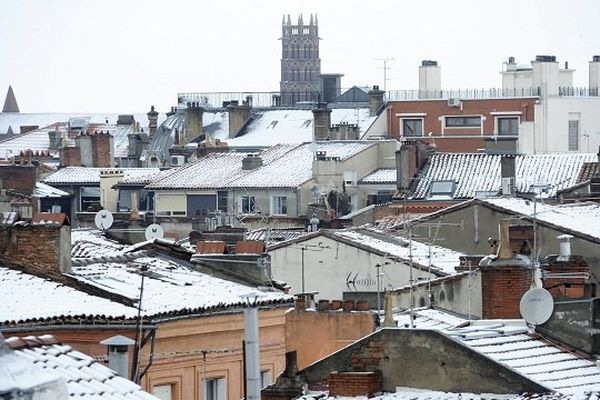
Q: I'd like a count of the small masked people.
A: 0